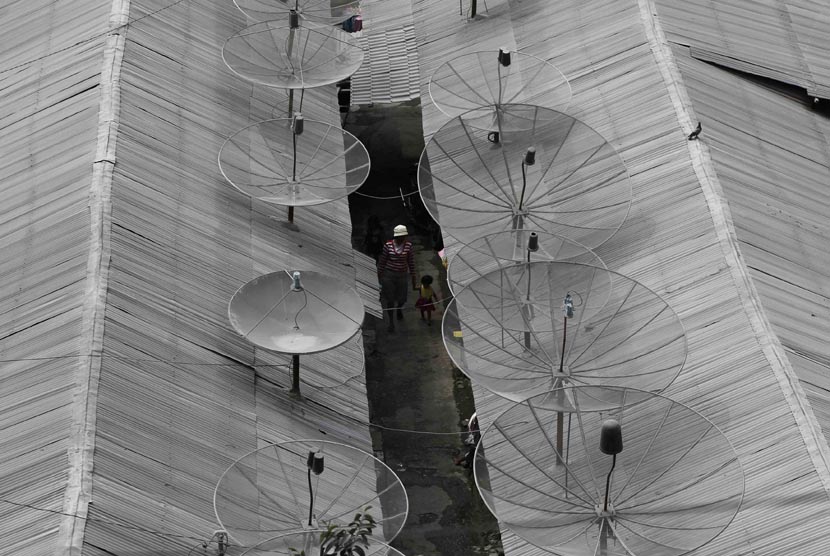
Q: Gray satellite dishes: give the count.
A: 11